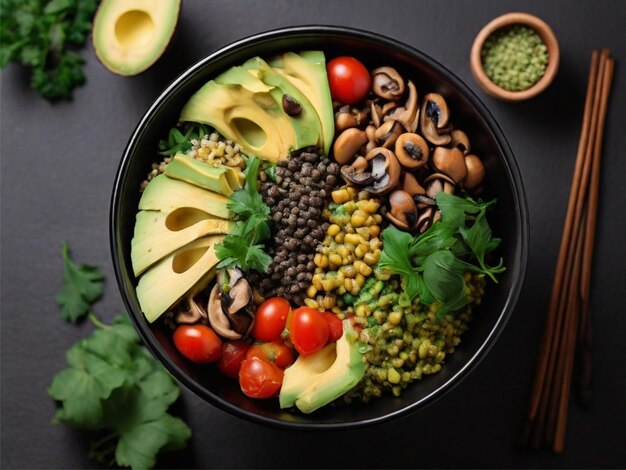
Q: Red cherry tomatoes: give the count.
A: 8